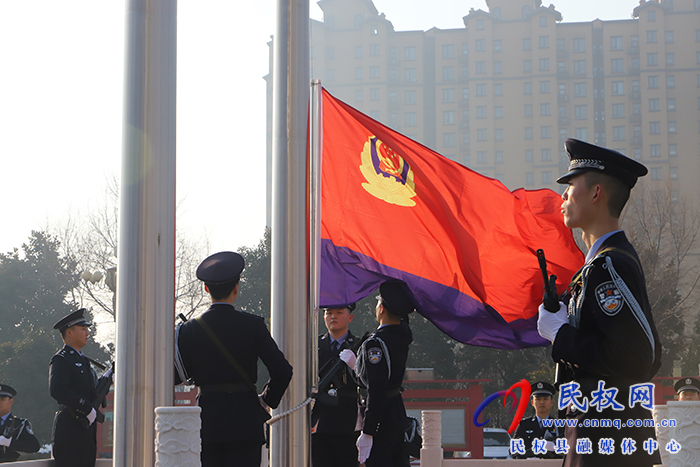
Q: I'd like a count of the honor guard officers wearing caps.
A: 8